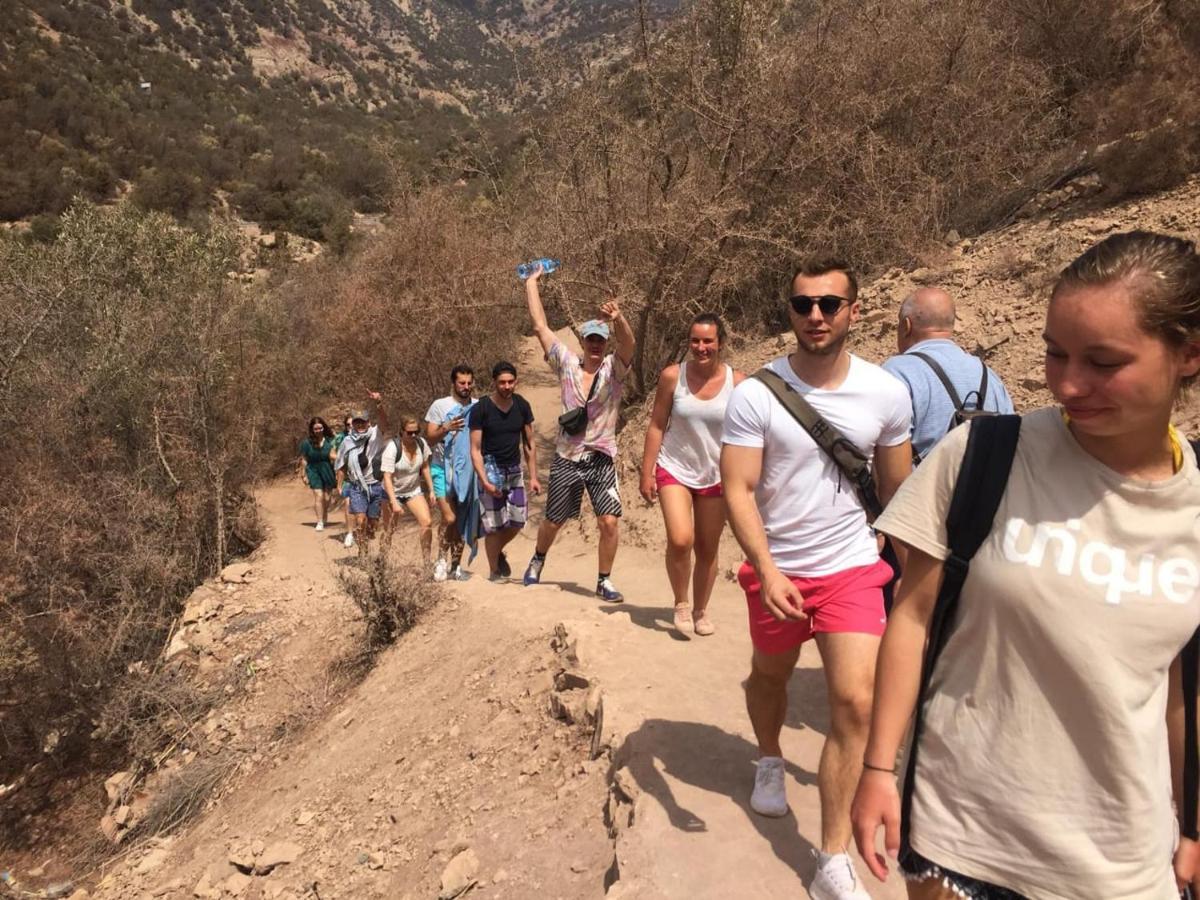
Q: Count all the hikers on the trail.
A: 11